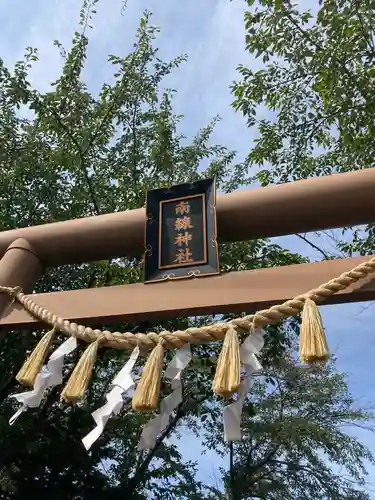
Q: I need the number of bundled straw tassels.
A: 5